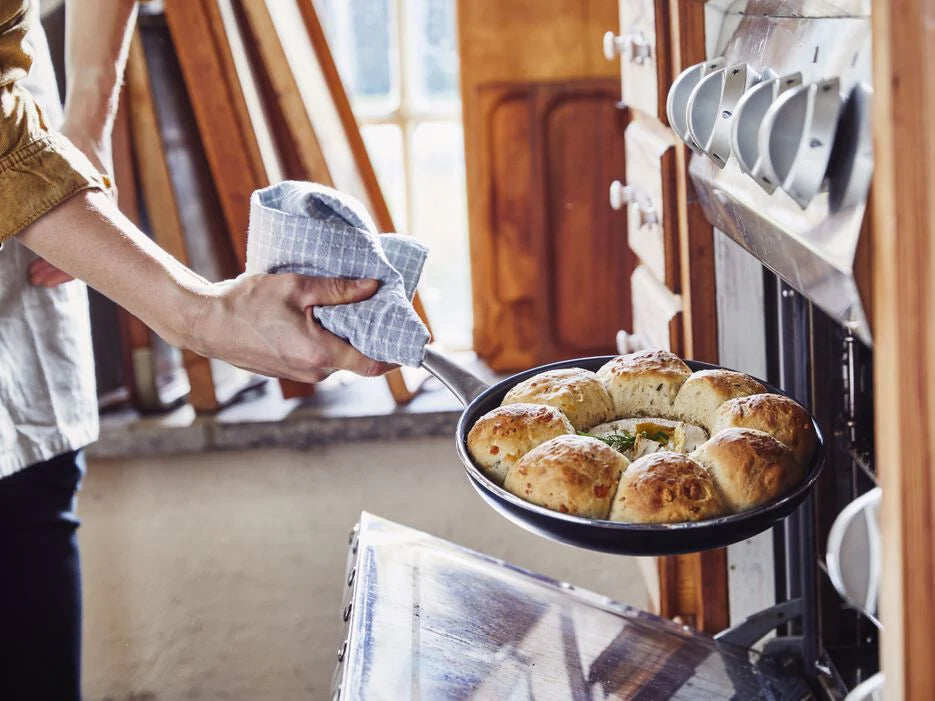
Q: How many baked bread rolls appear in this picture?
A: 8